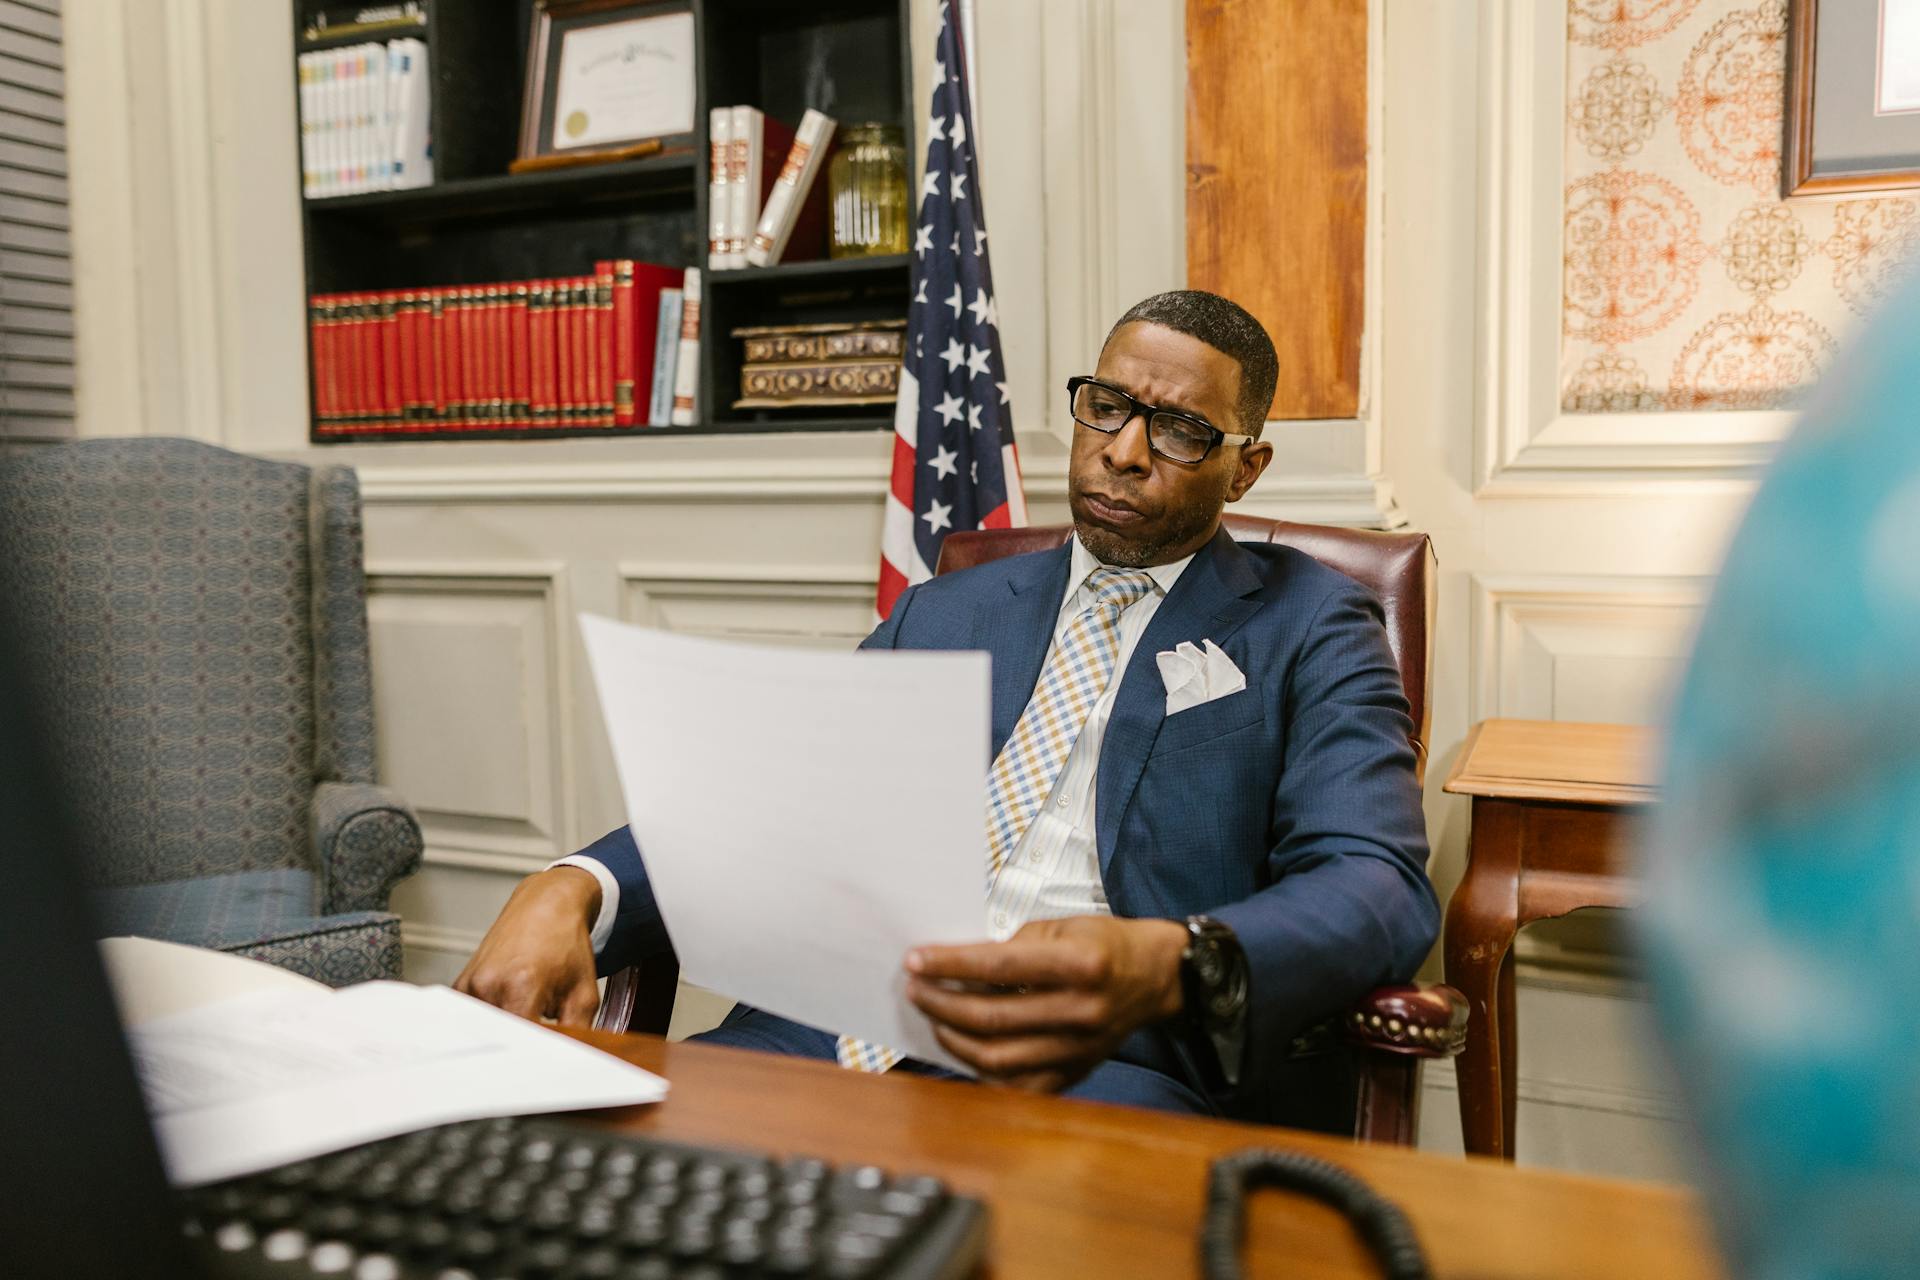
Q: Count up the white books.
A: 13